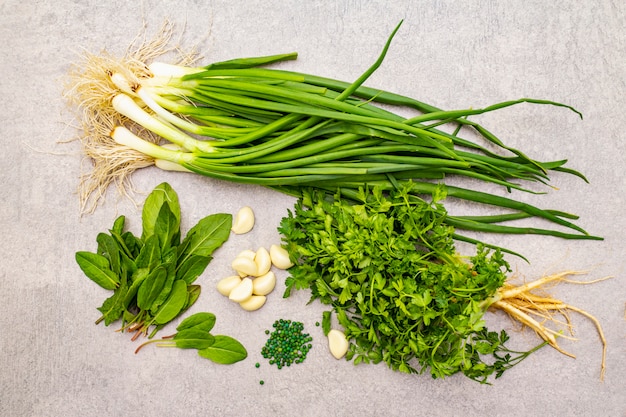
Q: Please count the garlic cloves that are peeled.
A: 10